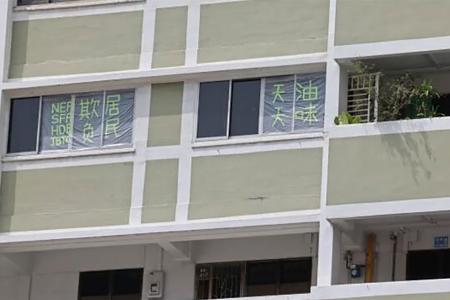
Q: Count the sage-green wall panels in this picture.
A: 9